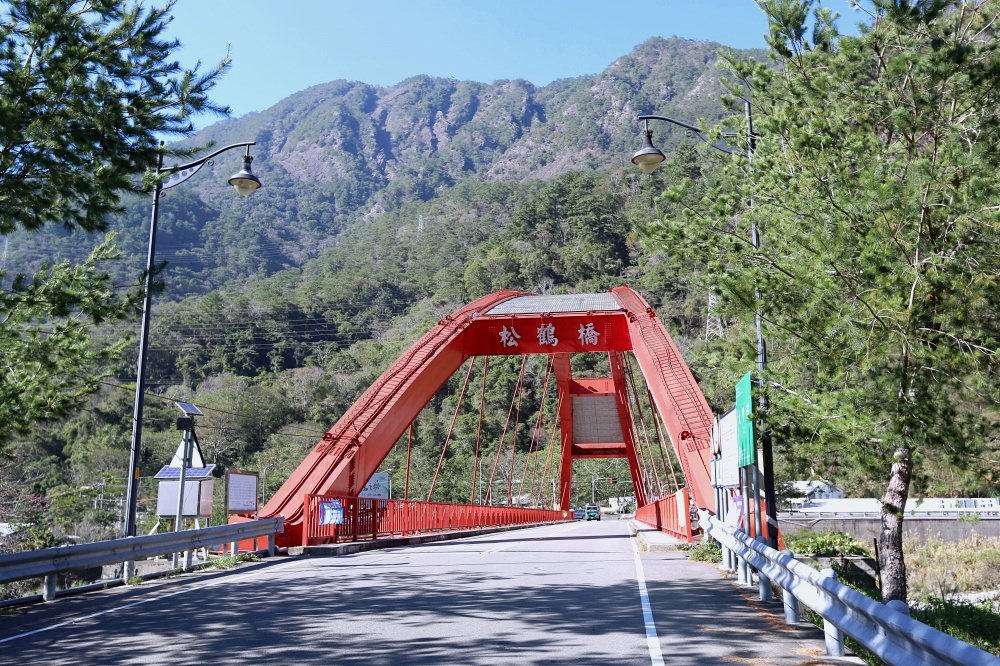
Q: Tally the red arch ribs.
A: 2